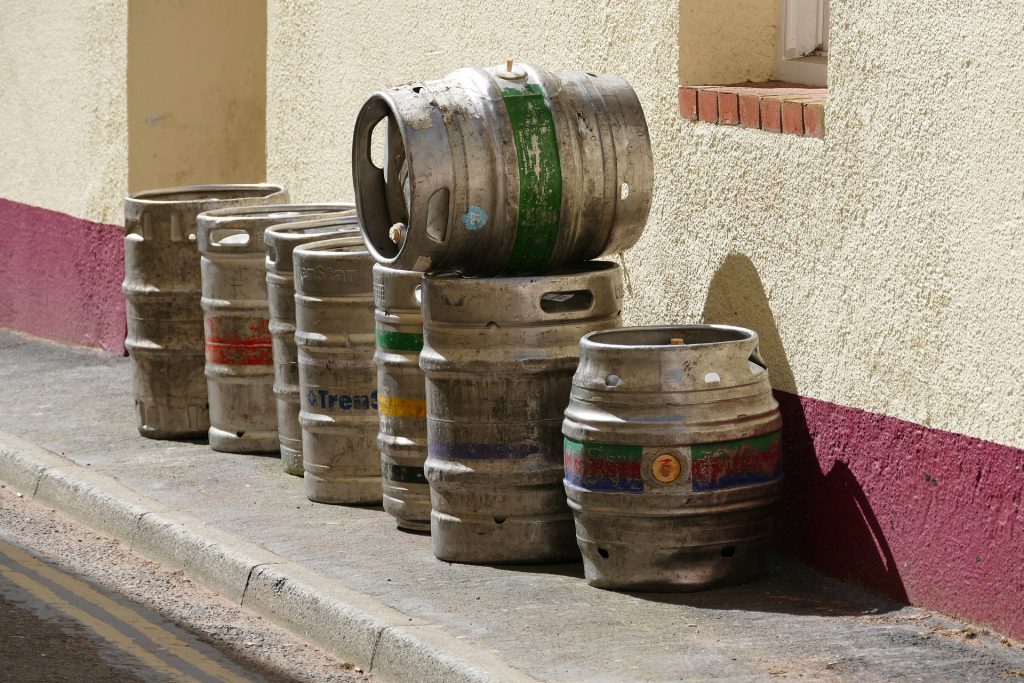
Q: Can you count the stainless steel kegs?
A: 8